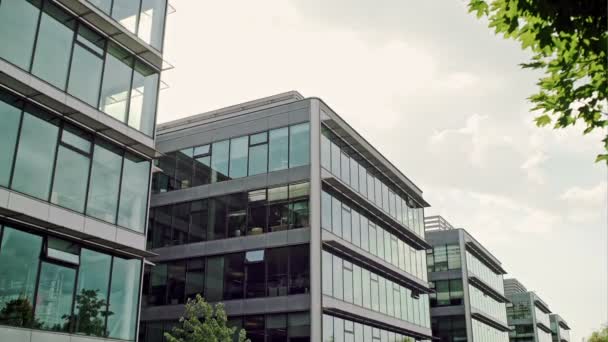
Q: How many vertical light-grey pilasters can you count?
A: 4